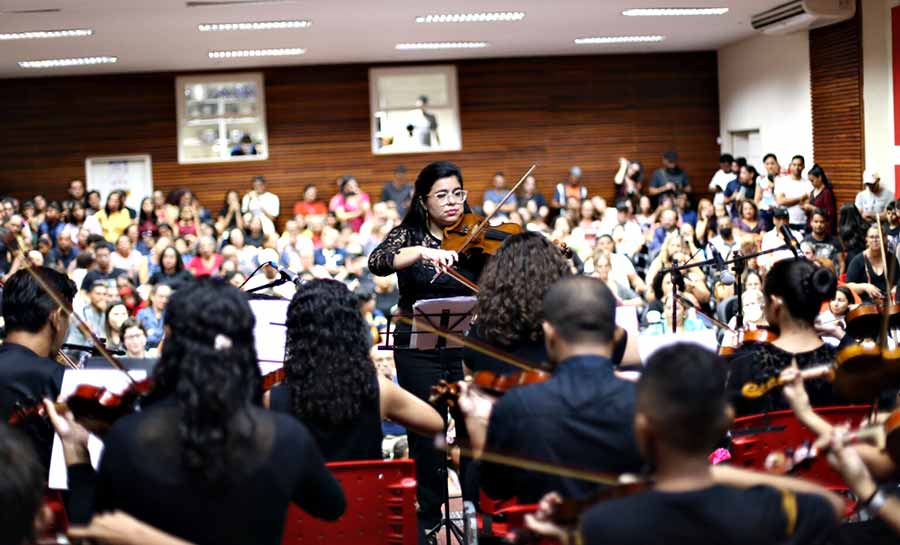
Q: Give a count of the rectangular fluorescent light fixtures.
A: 8